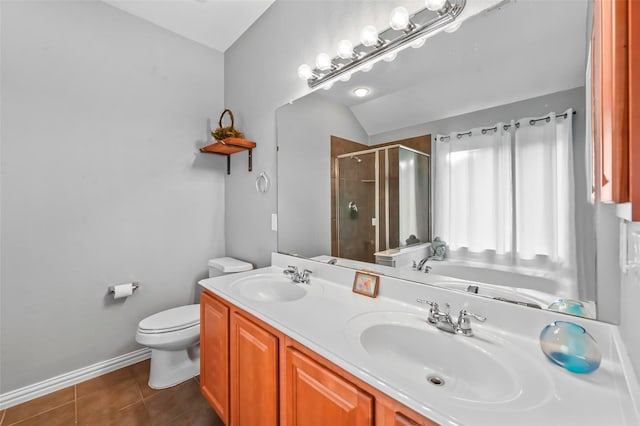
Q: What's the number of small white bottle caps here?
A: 0